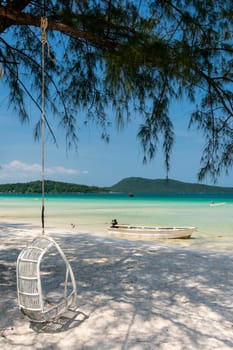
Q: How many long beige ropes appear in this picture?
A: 1